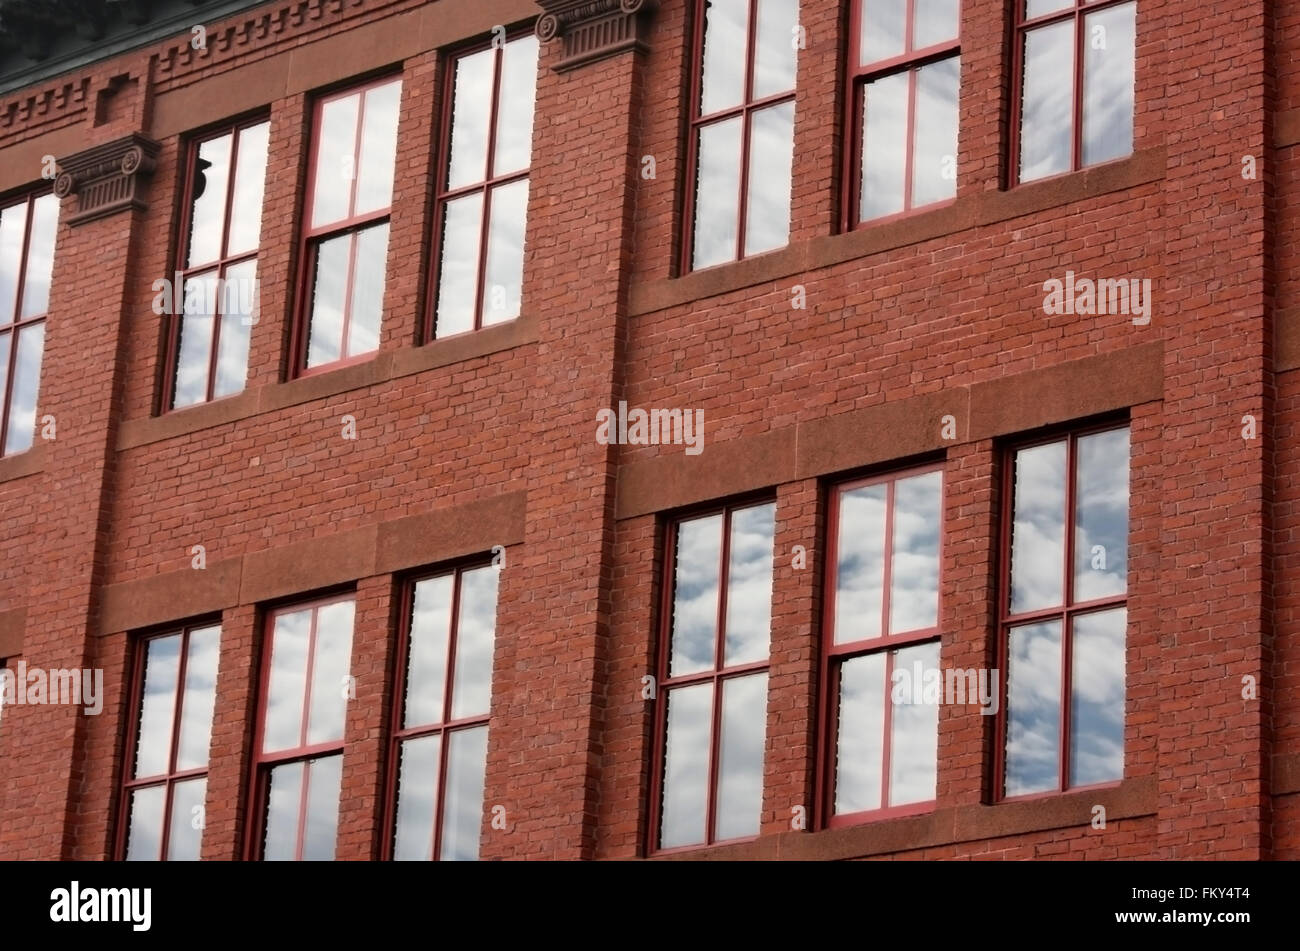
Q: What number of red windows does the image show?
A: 13